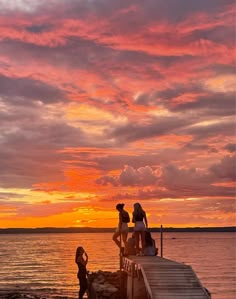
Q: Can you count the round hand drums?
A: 0